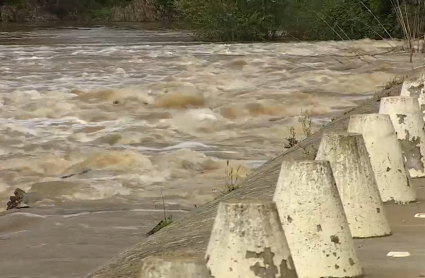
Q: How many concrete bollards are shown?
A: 7